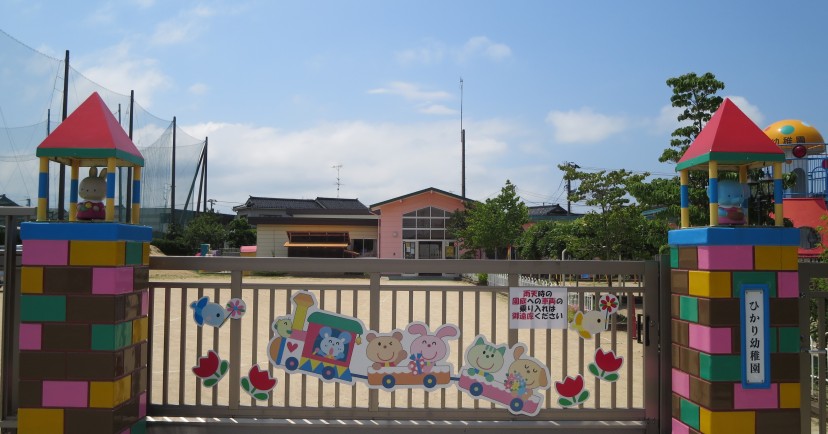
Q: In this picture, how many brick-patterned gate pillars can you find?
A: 2